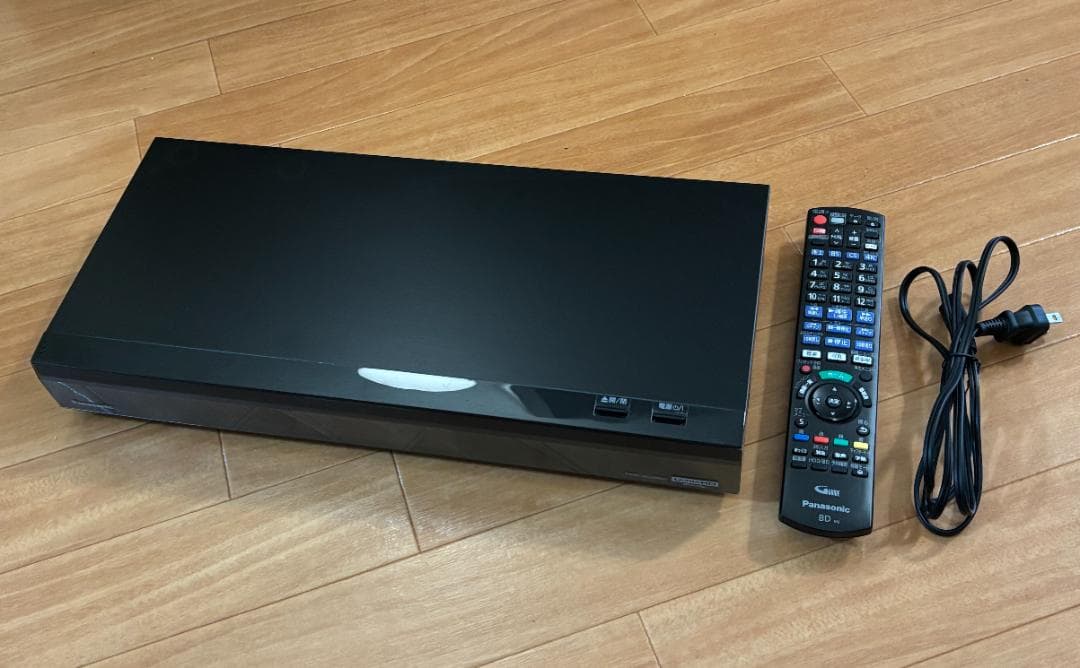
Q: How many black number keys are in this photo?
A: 12